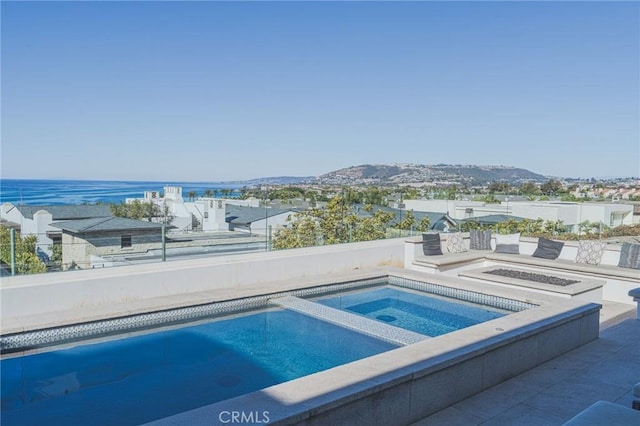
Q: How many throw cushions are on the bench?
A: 7